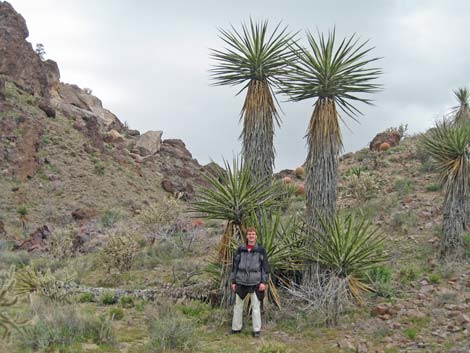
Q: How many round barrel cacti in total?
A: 4